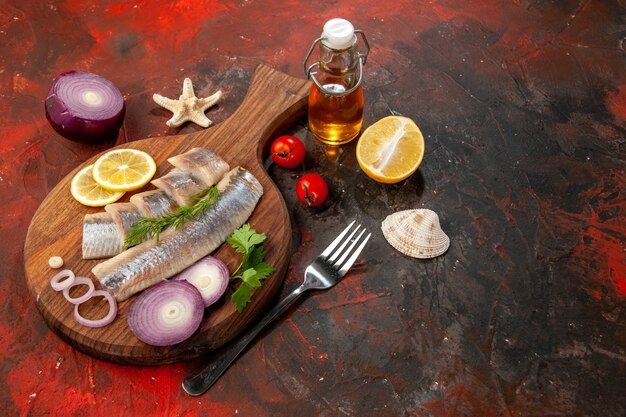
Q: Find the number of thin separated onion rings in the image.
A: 3